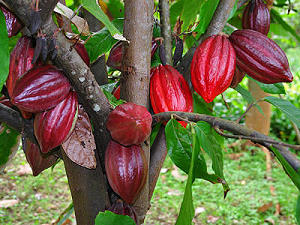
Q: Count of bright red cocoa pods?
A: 2